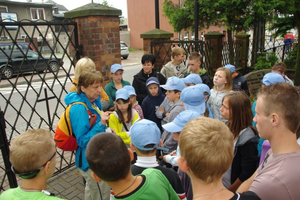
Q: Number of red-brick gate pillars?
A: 4